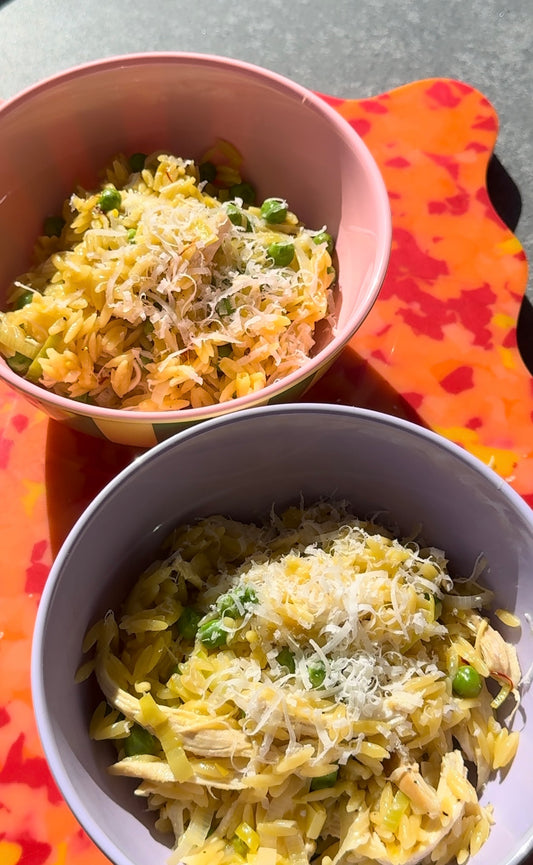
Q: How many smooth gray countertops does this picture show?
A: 1